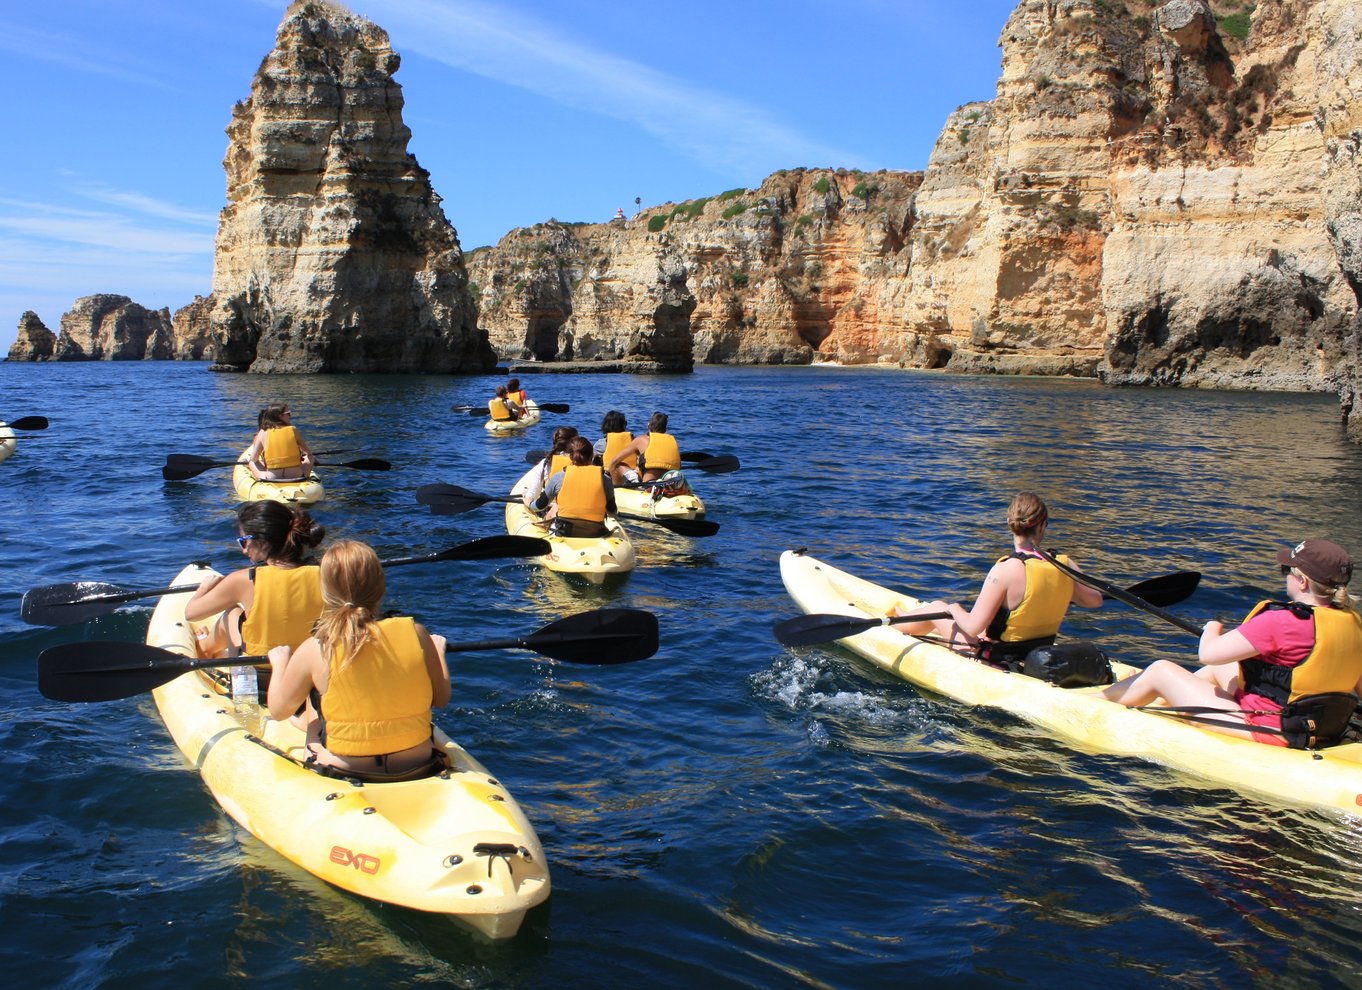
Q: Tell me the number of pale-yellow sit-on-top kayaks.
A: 7